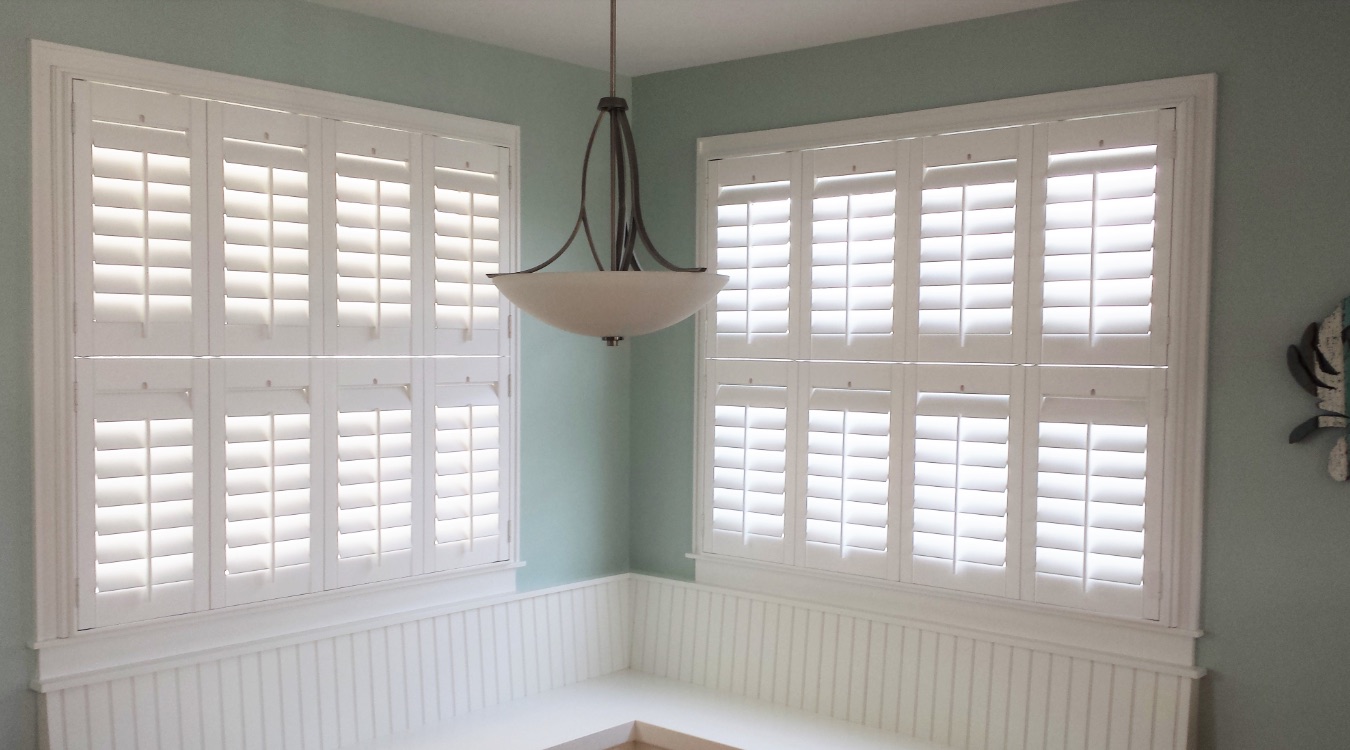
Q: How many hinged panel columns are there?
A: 8